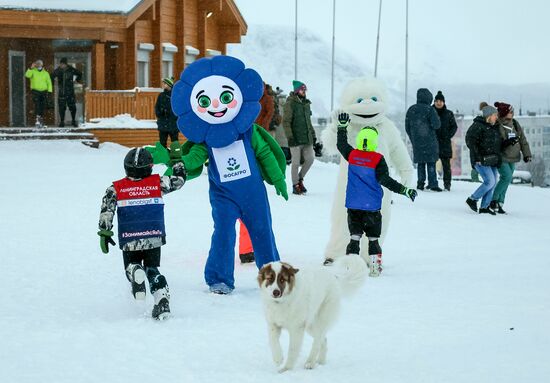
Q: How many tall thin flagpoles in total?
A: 4